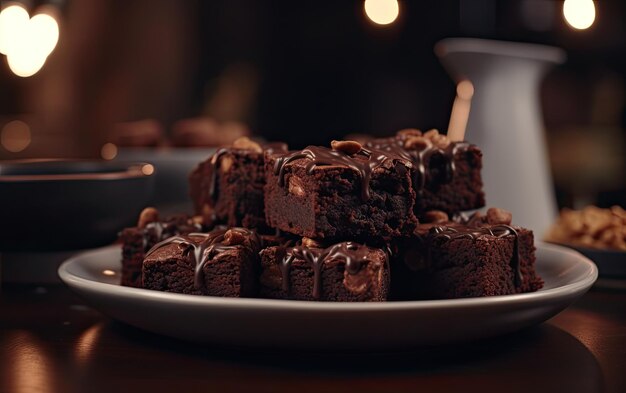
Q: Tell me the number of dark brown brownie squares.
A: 7